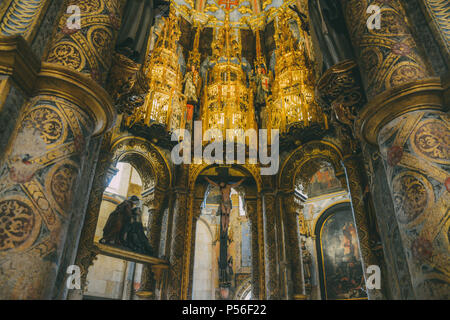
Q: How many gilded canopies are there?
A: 3